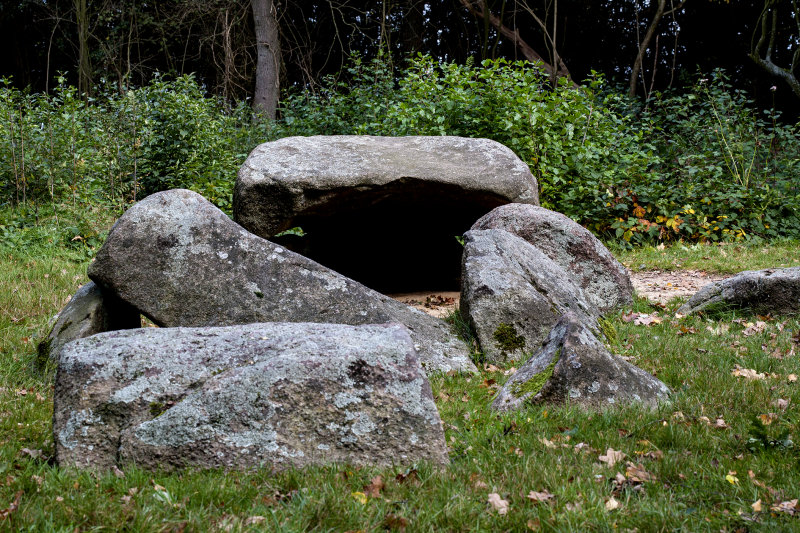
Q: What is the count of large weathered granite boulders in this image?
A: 8